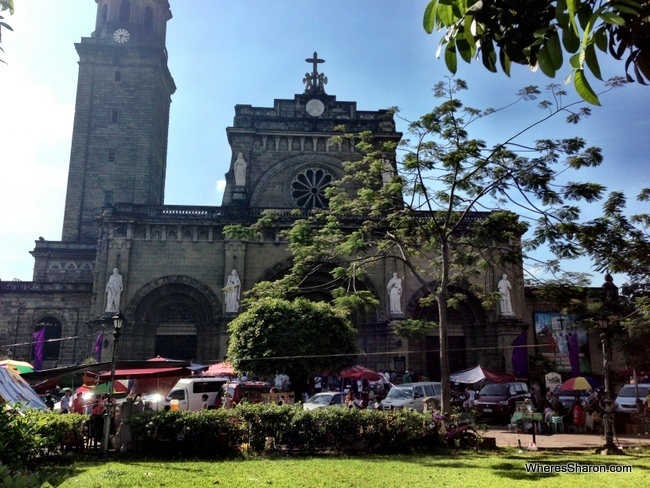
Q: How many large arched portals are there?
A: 3